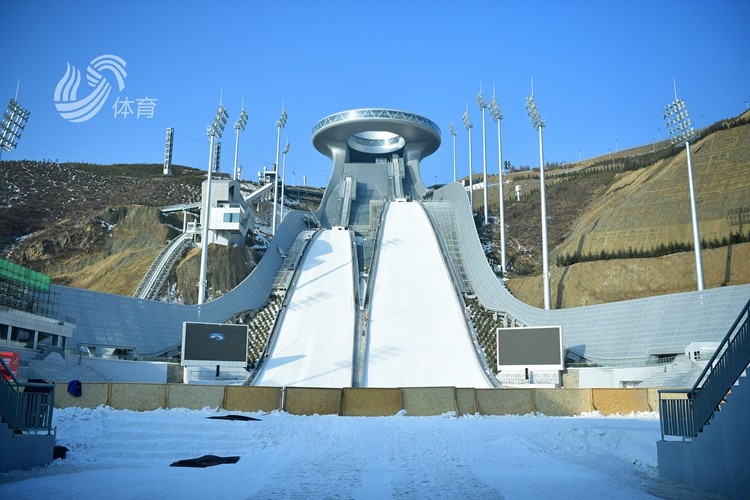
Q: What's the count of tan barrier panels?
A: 12